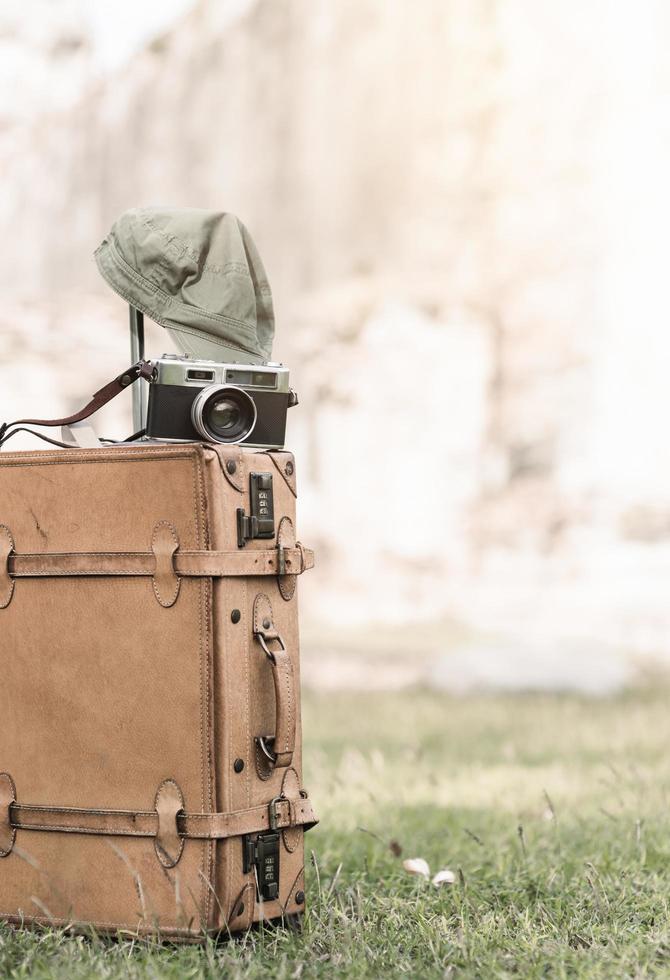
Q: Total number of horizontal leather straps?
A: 2